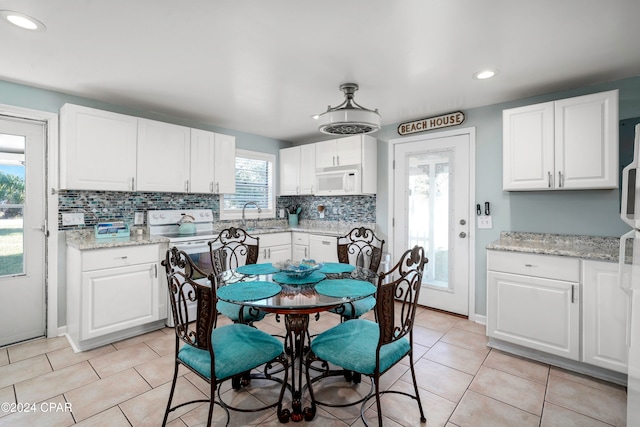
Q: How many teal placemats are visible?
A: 5